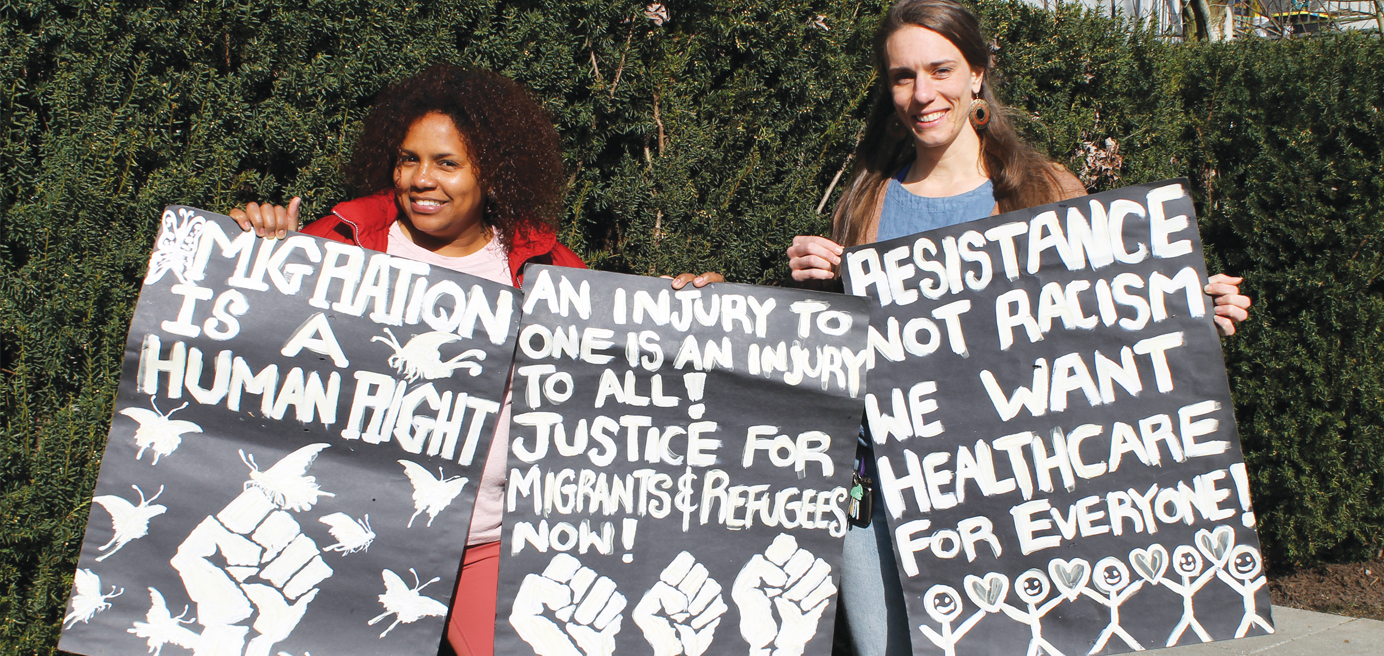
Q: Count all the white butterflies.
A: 10